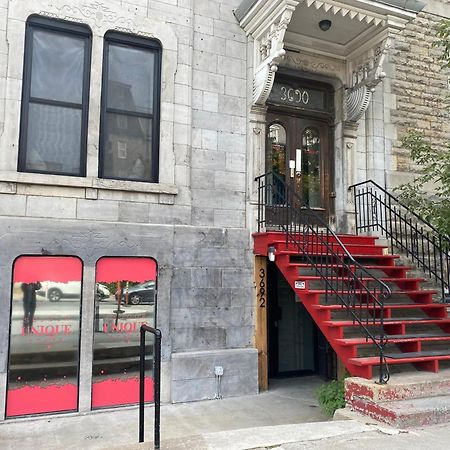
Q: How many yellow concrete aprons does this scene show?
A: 0